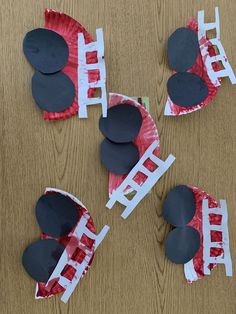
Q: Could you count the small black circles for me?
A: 10